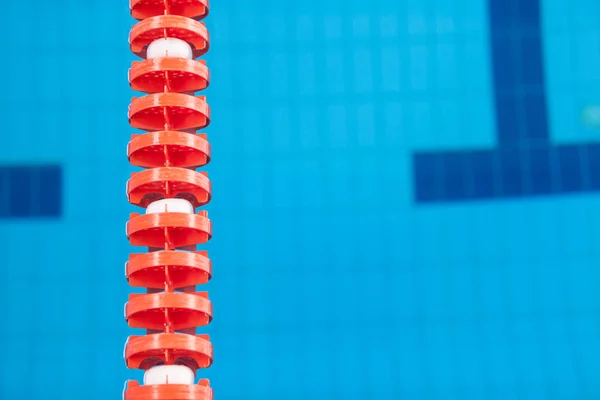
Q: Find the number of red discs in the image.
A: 11